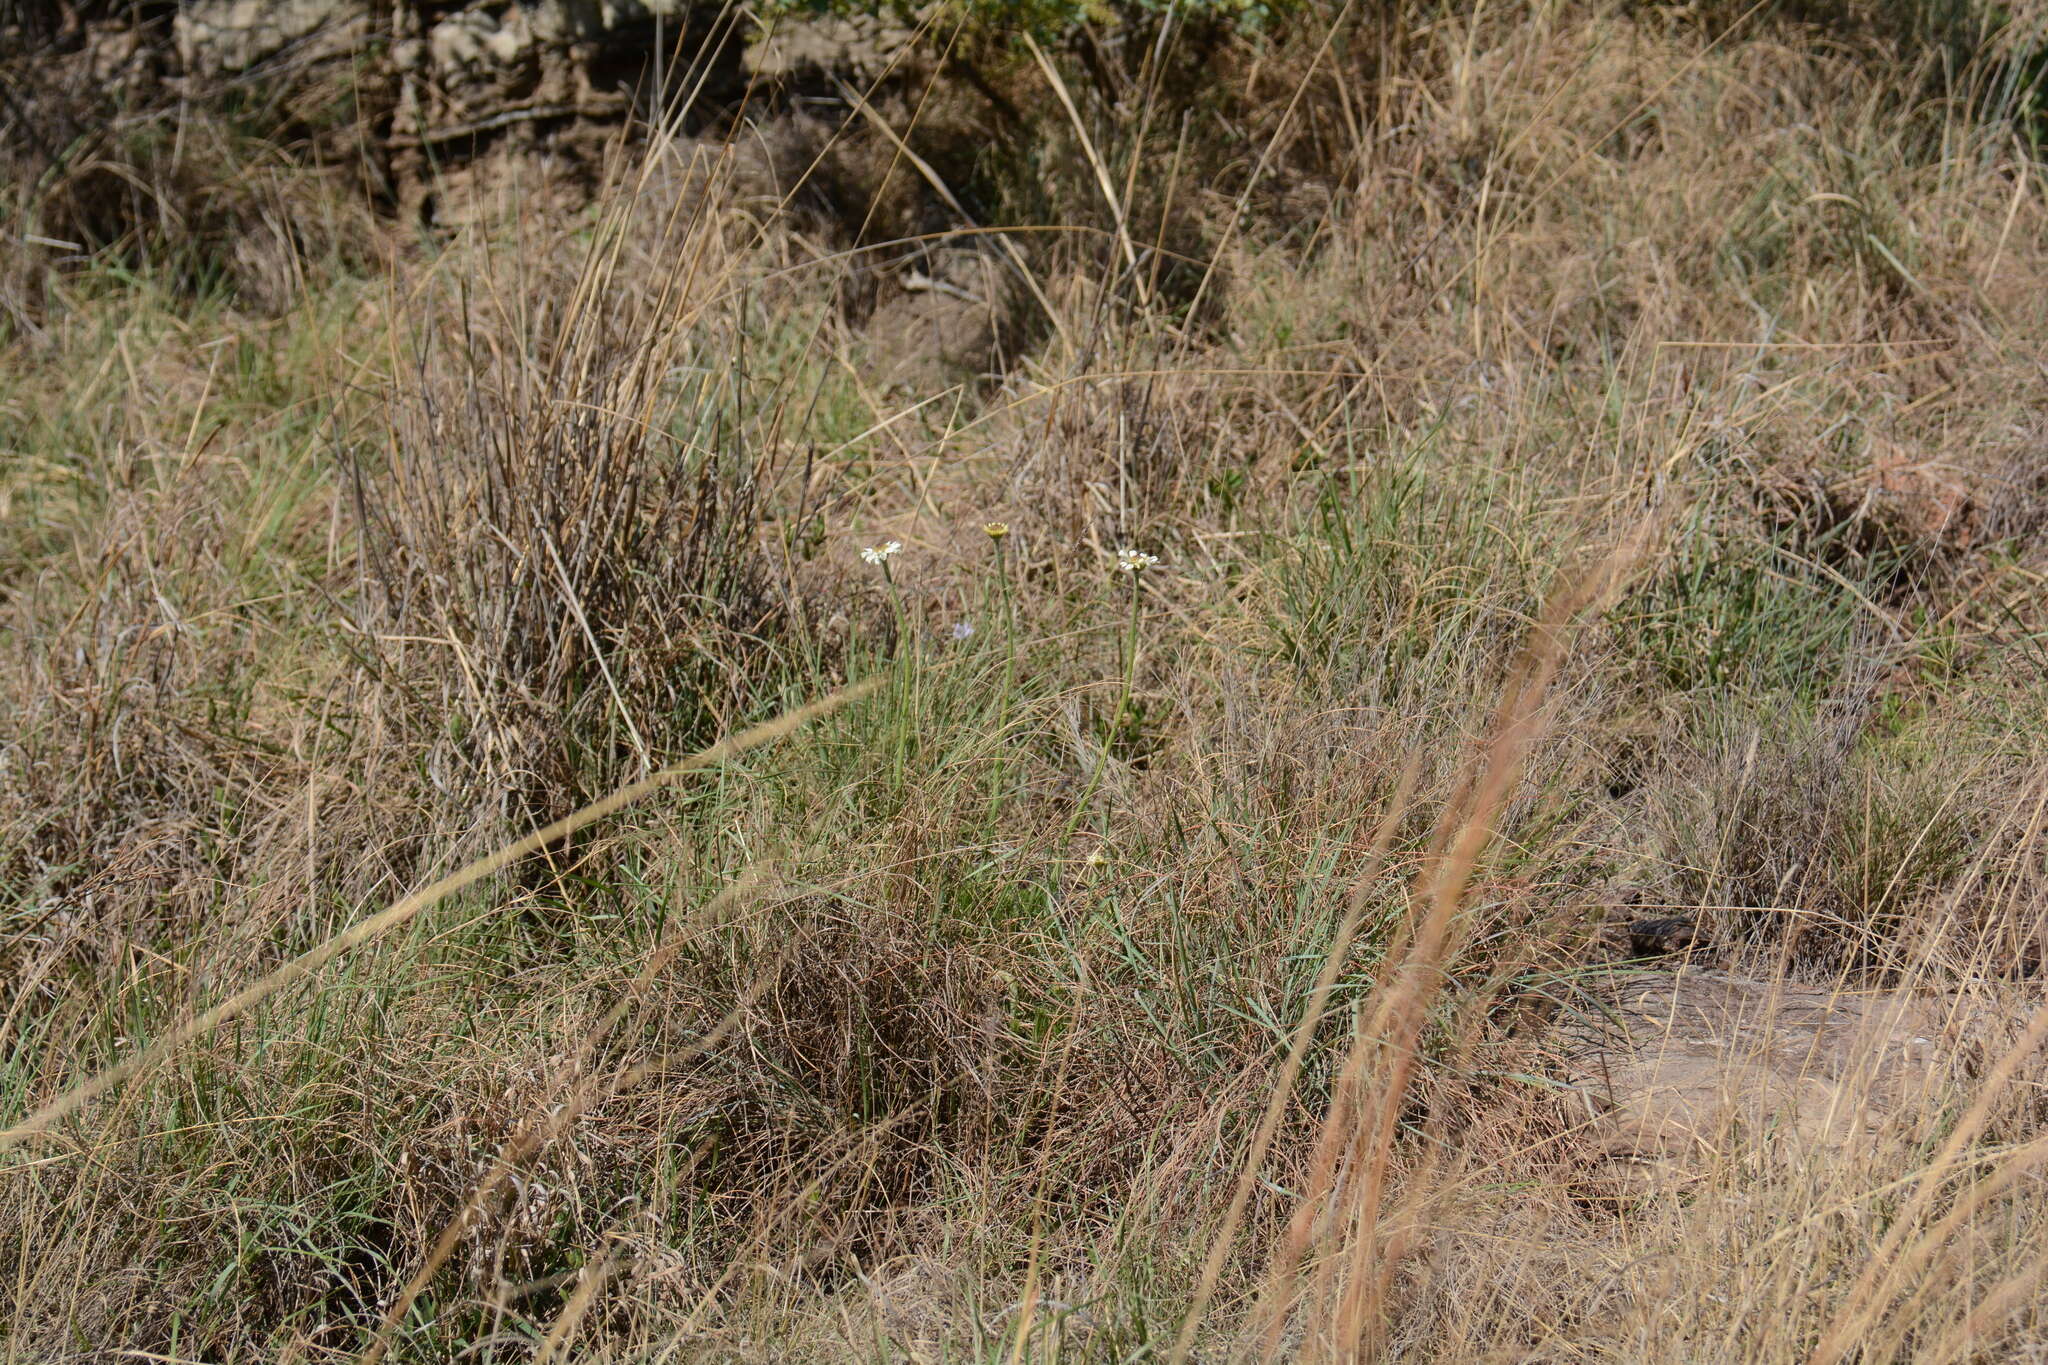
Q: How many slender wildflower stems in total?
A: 3